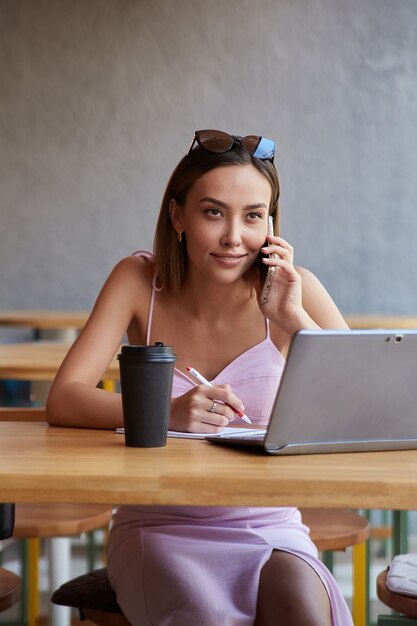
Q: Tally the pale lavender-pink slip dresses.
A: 1